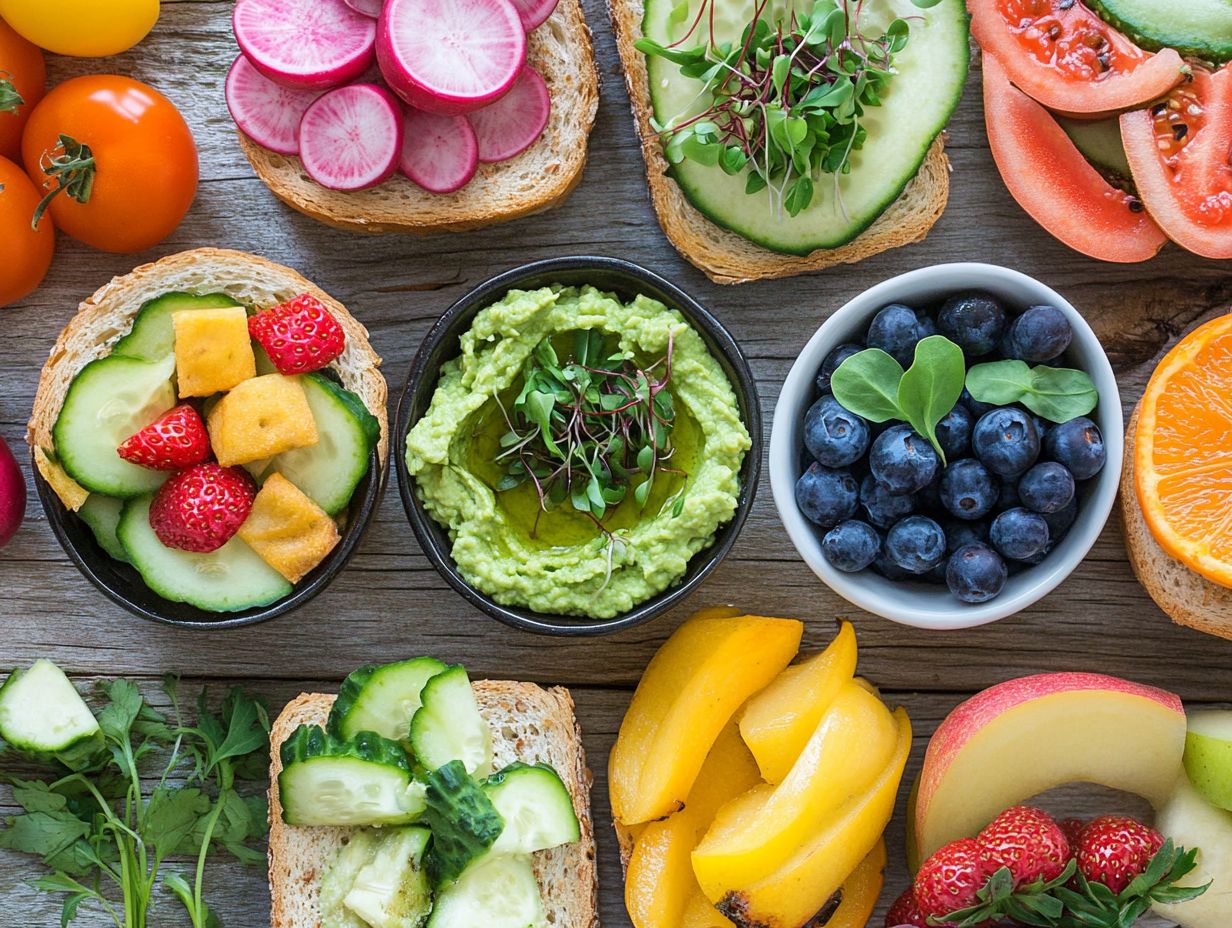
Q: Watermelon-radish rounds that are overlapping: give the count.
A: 8